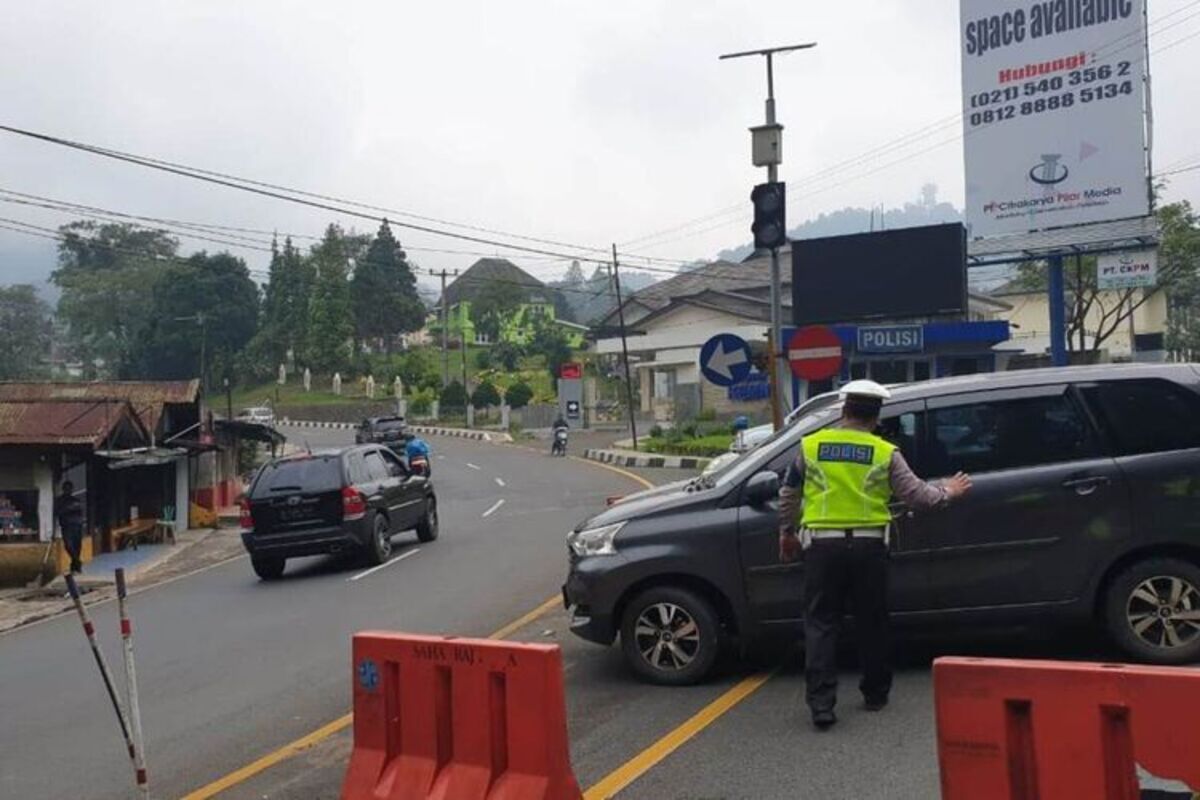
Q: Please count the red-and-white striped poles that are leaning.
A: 2